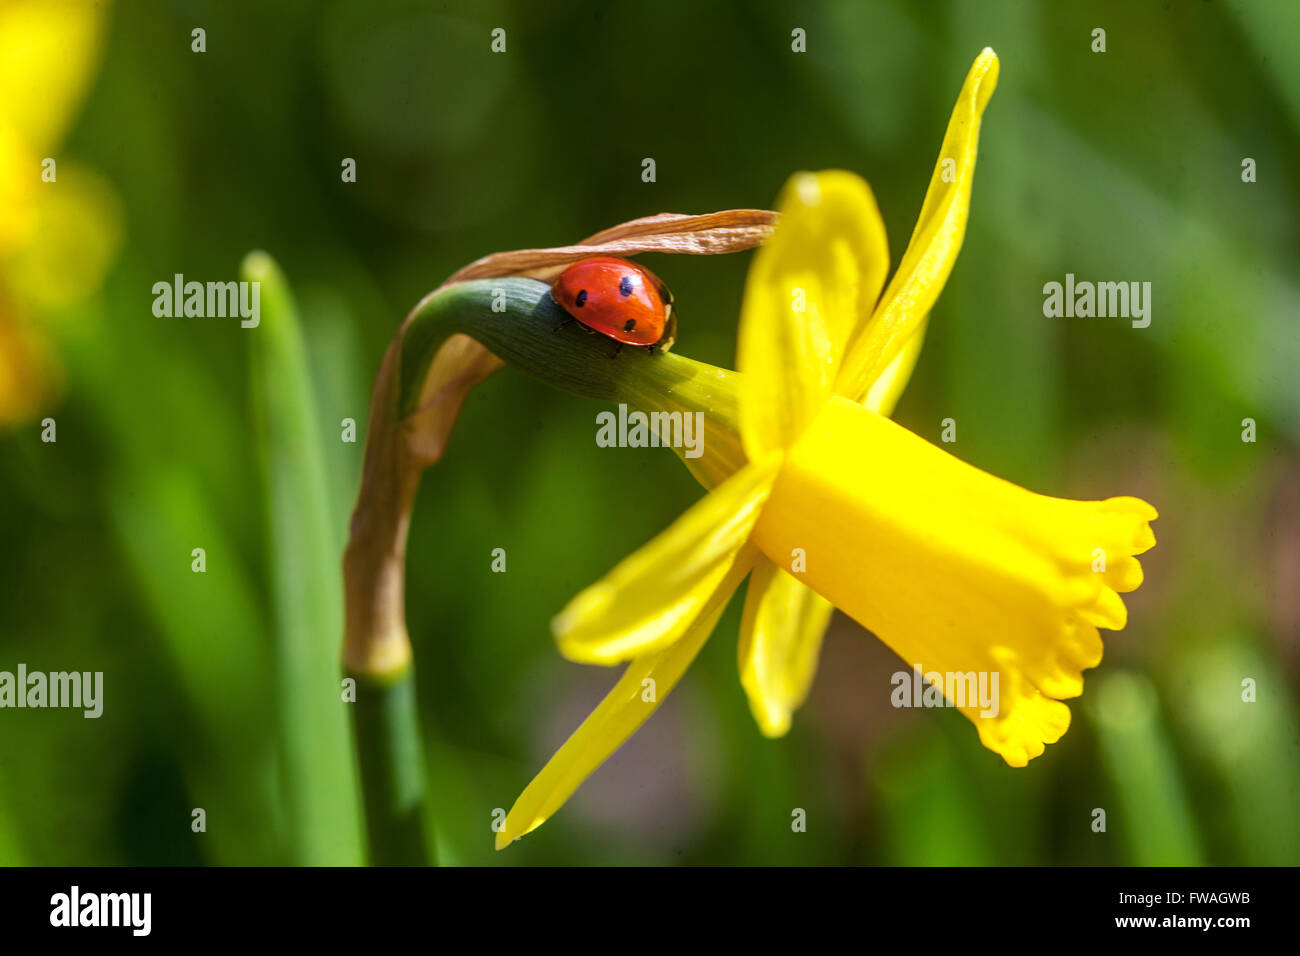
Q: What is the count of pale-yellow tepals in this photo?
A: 6